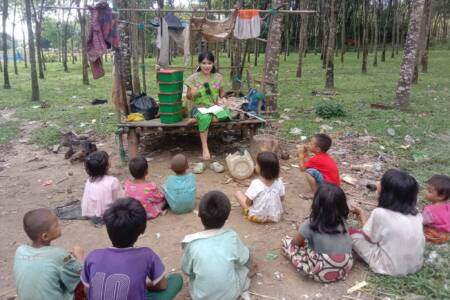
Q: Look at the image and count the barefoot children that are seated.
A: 11